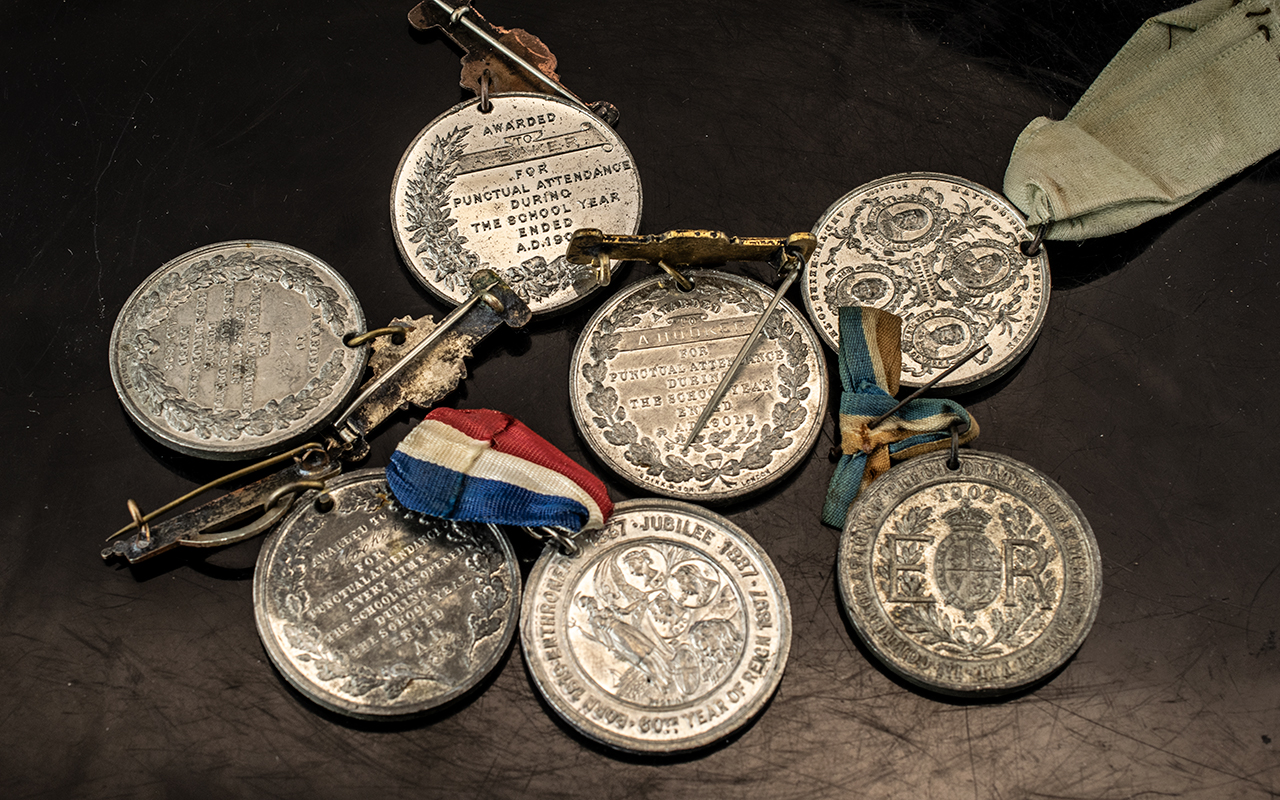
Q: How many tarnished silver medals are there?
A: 7